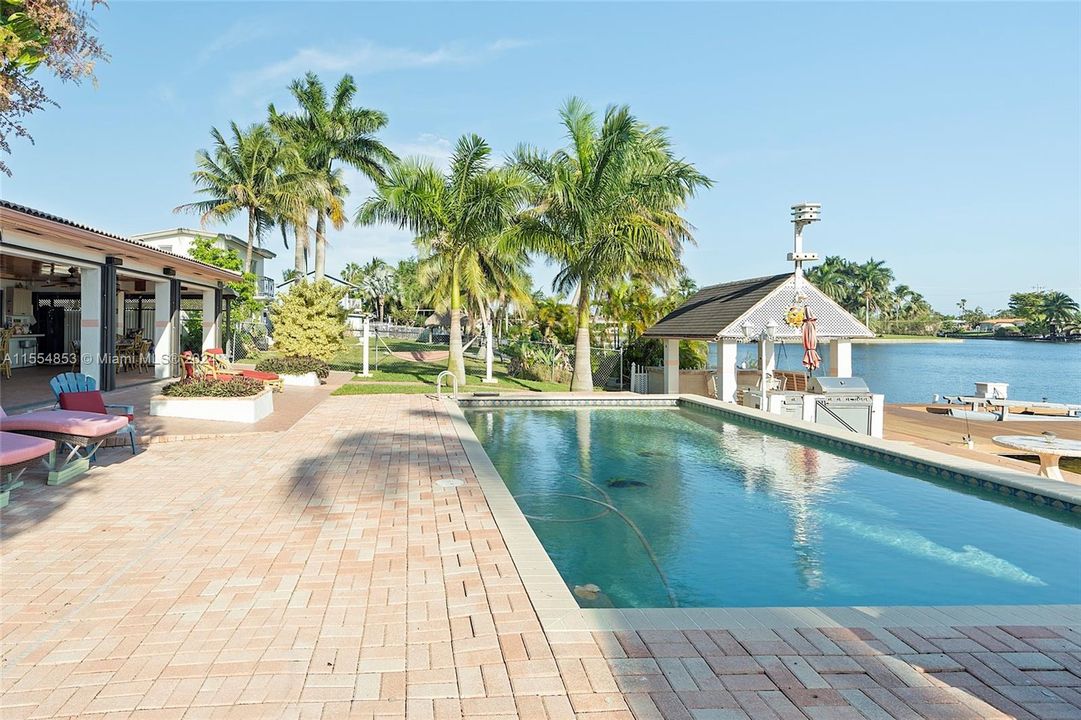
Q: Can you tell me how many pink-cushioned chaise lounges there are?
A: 2